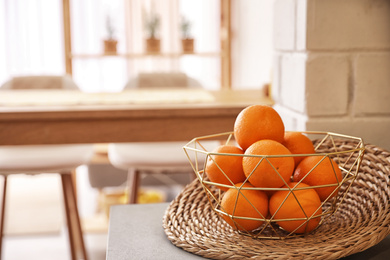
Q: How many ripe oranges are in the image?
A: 7